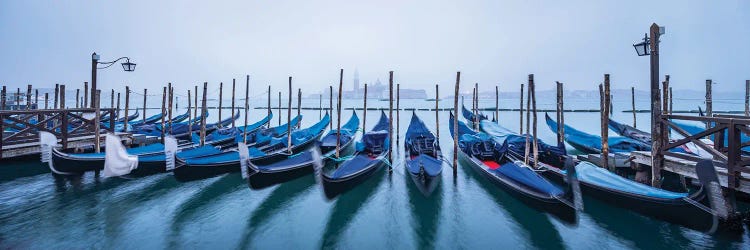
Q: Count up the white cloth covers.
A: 1